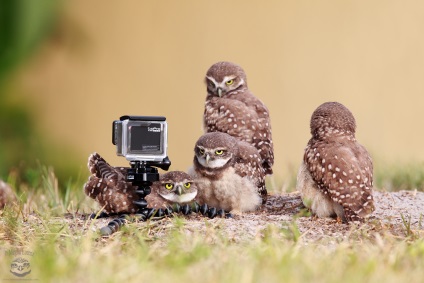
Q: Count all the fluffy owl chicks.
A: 4